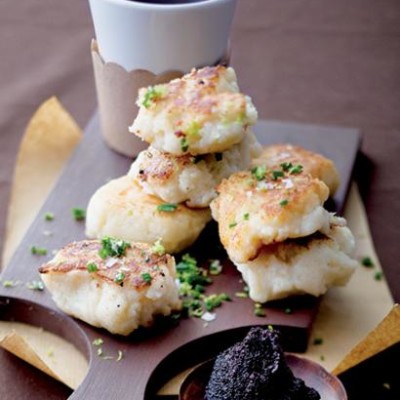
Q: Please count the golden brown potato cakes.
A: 7